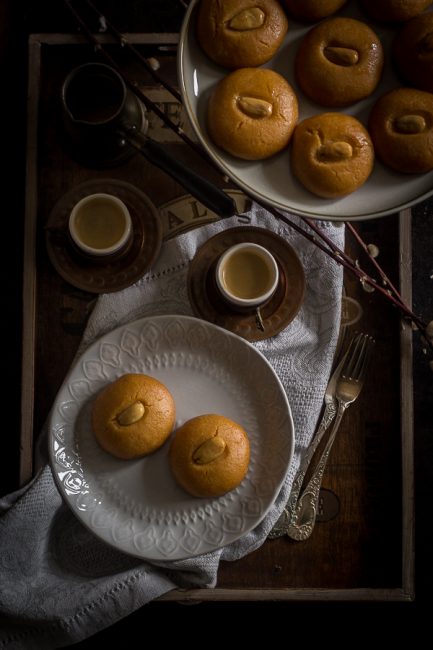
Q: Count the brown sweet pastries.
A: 10